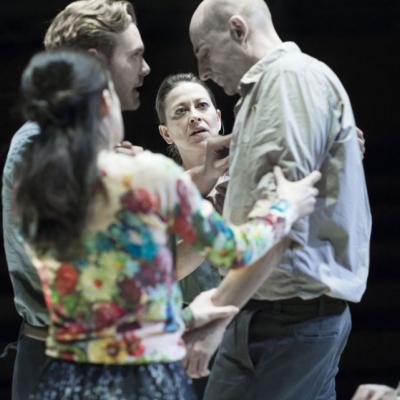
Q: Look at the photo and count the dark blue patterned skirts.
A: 1